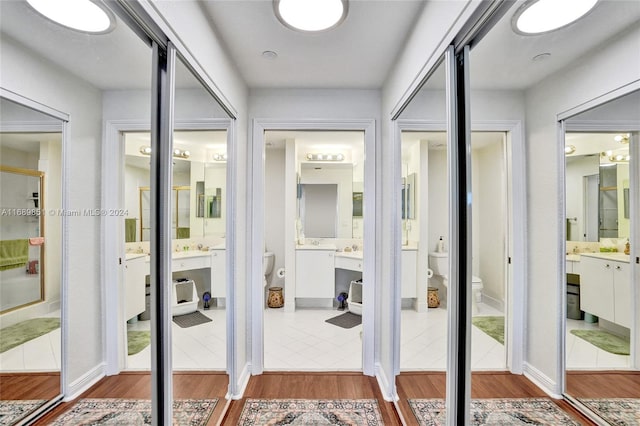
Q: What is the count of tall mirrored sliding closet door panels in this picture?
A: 4